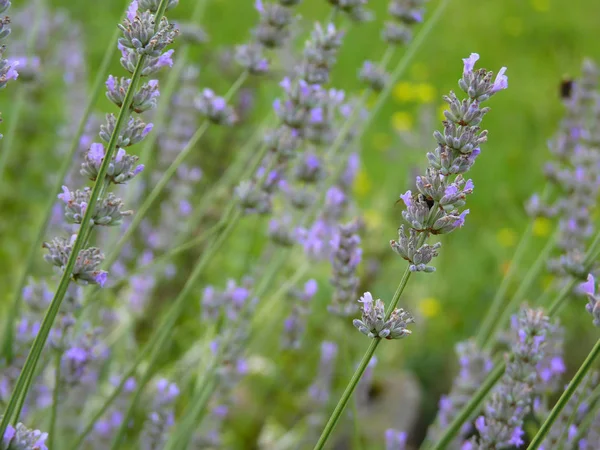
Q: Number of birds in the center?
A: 0